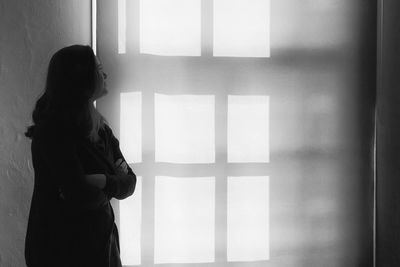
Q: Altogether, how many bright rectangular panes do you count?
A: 9